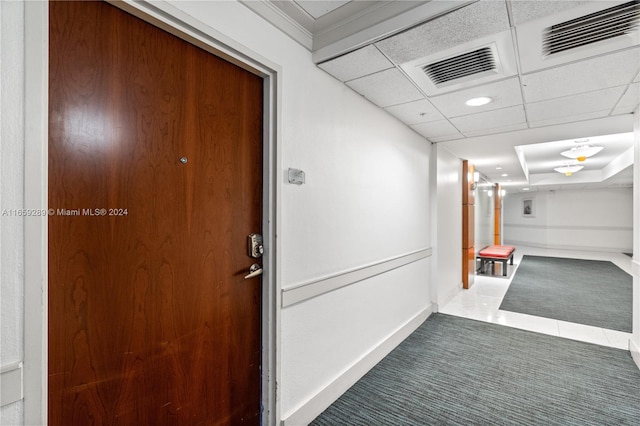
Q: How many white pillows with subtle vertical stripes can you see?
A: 0